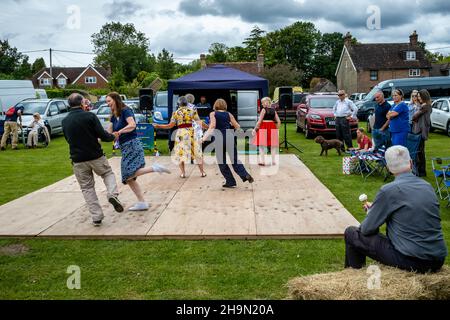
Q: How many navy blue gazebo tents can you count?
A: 1